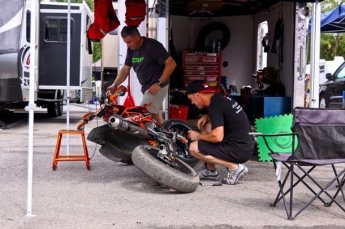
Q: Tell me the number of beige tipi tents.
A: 0